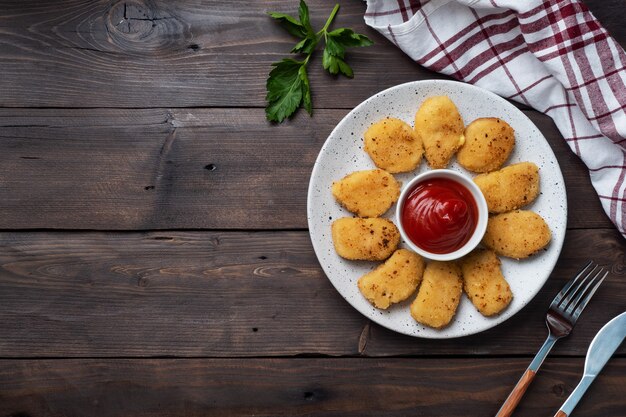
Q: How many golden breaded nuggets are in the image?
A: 10